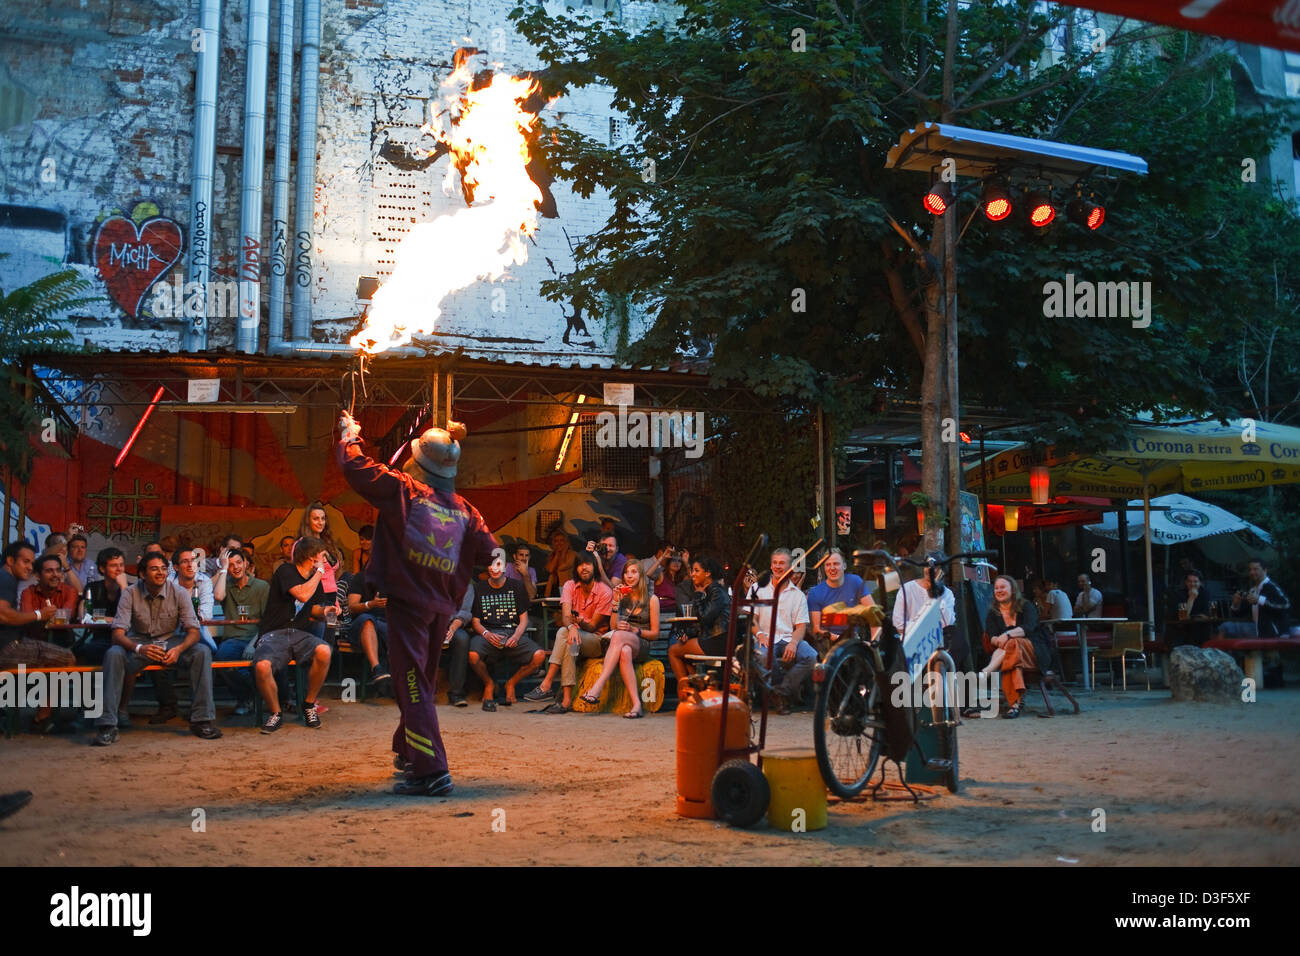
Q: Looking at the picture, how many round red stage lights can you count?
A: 4